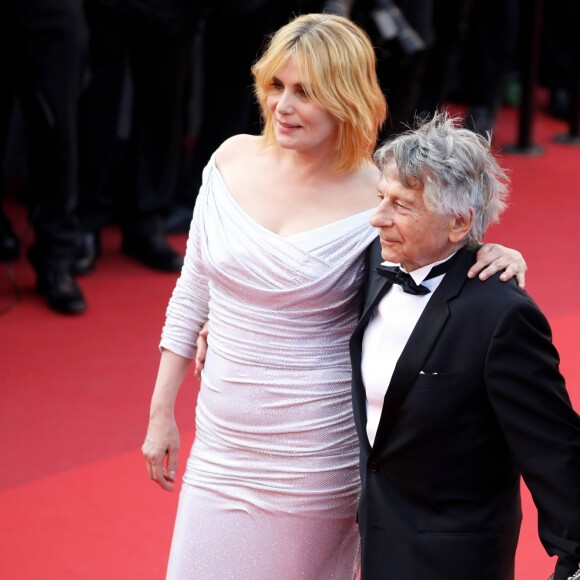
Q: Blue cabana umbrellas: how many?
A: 0